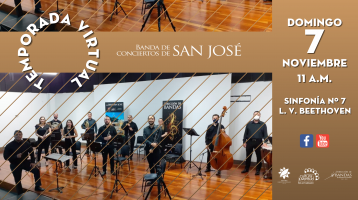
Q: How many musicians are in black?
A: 11